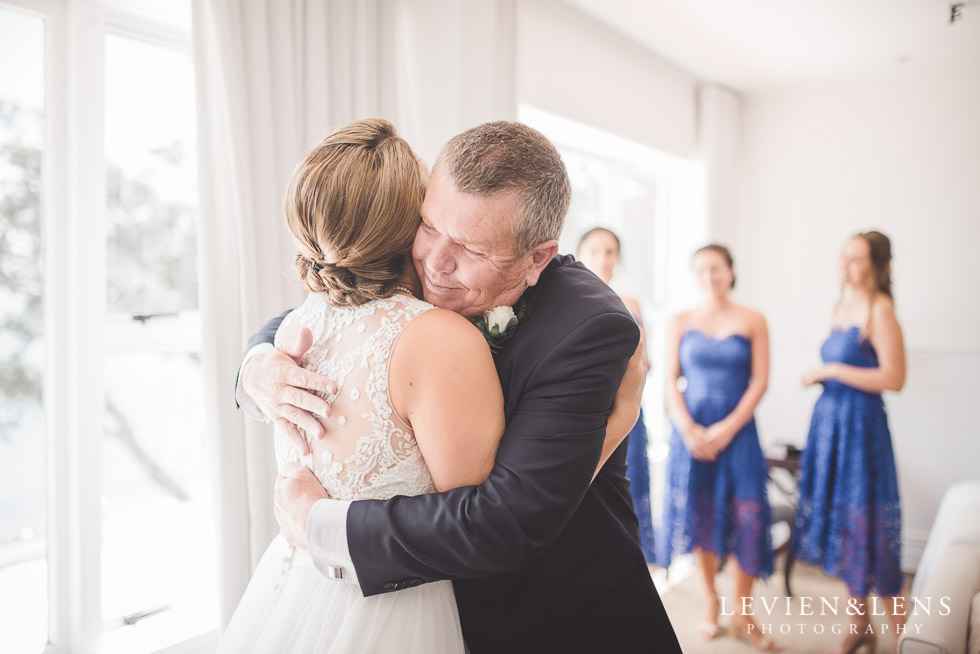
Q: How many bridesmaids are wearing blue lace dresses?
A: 3